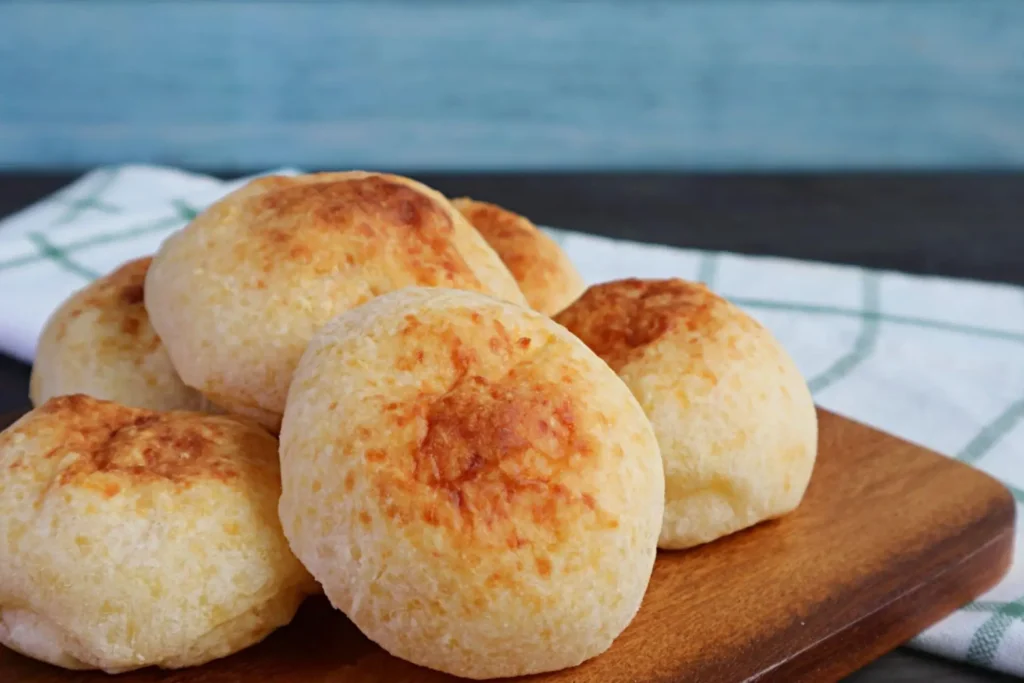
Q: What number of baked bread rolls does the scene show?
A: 6